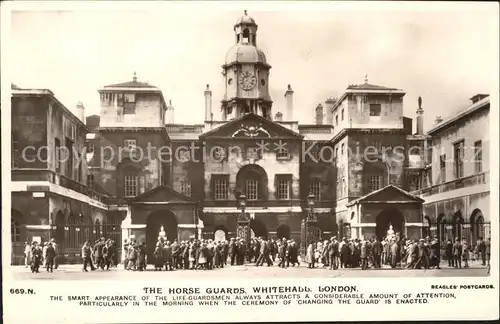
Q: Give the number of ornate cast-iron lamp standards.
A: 2